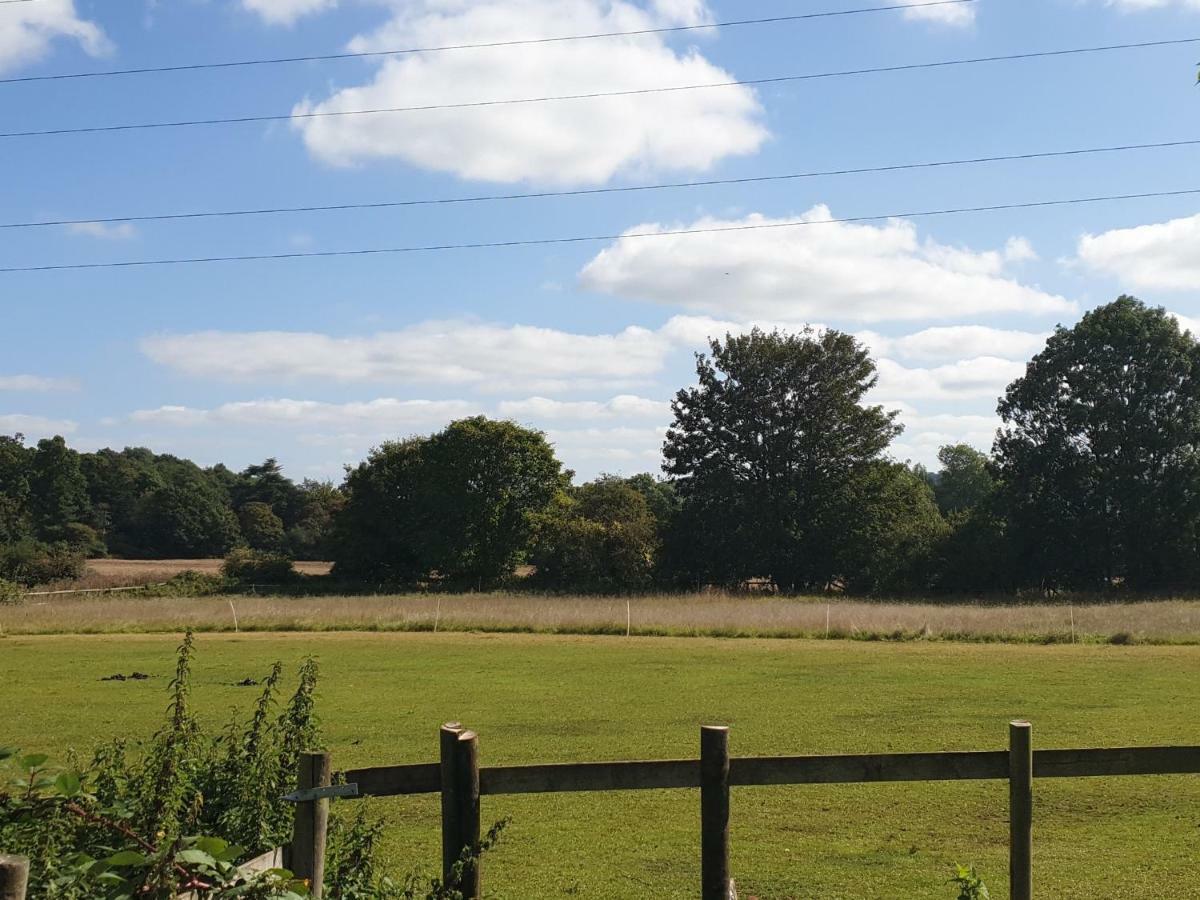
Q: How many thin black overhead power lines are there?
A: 4